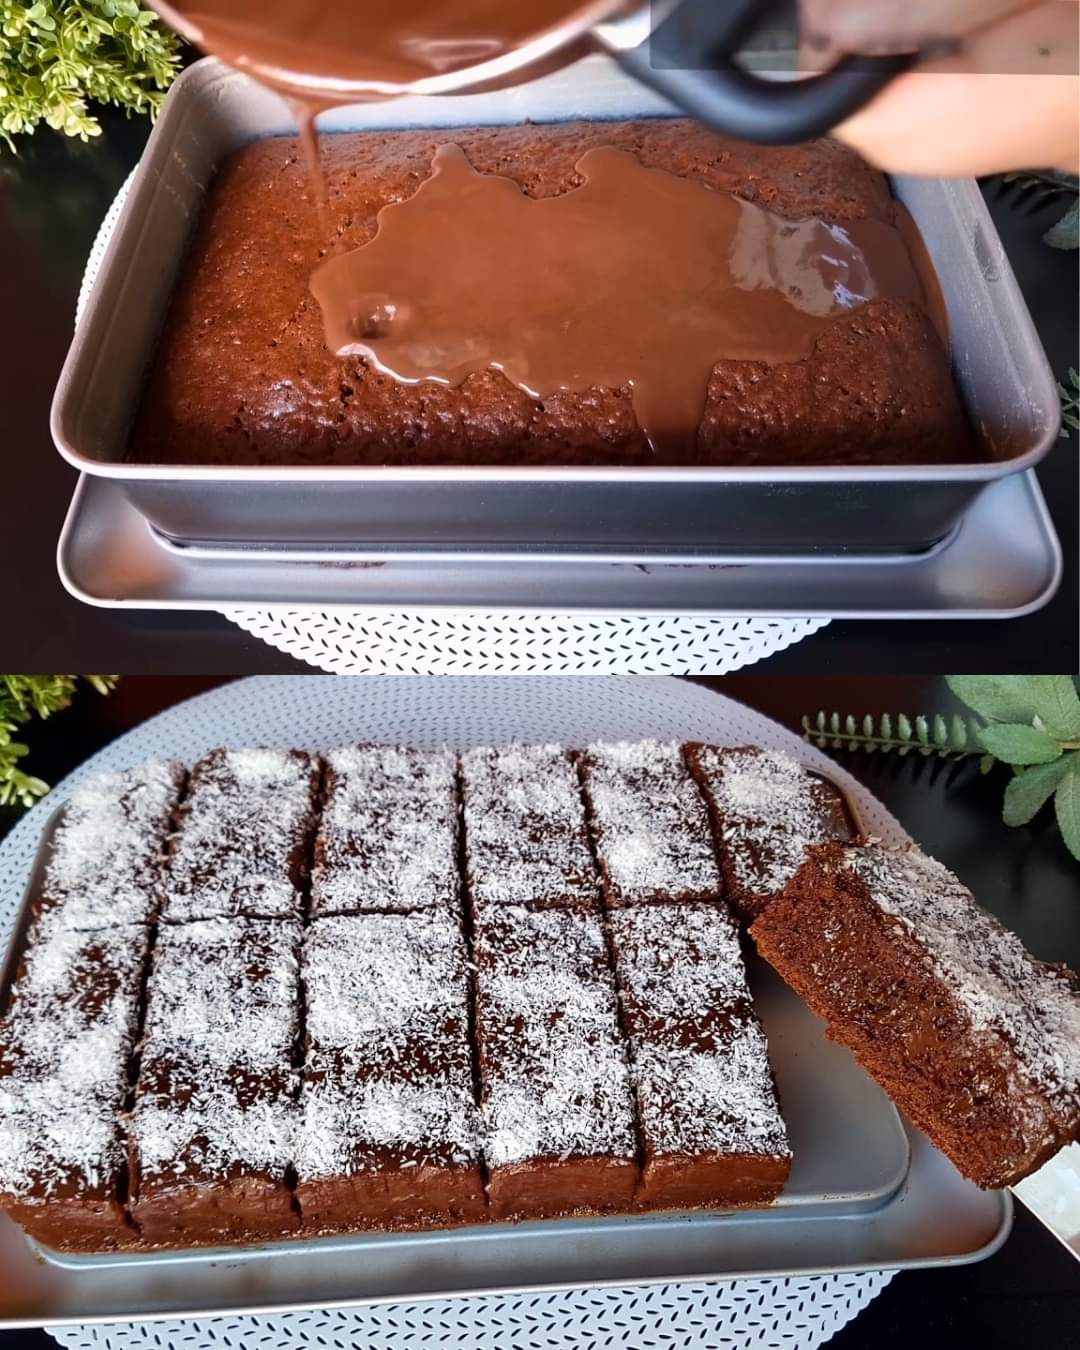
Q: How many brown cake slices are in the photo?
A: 12